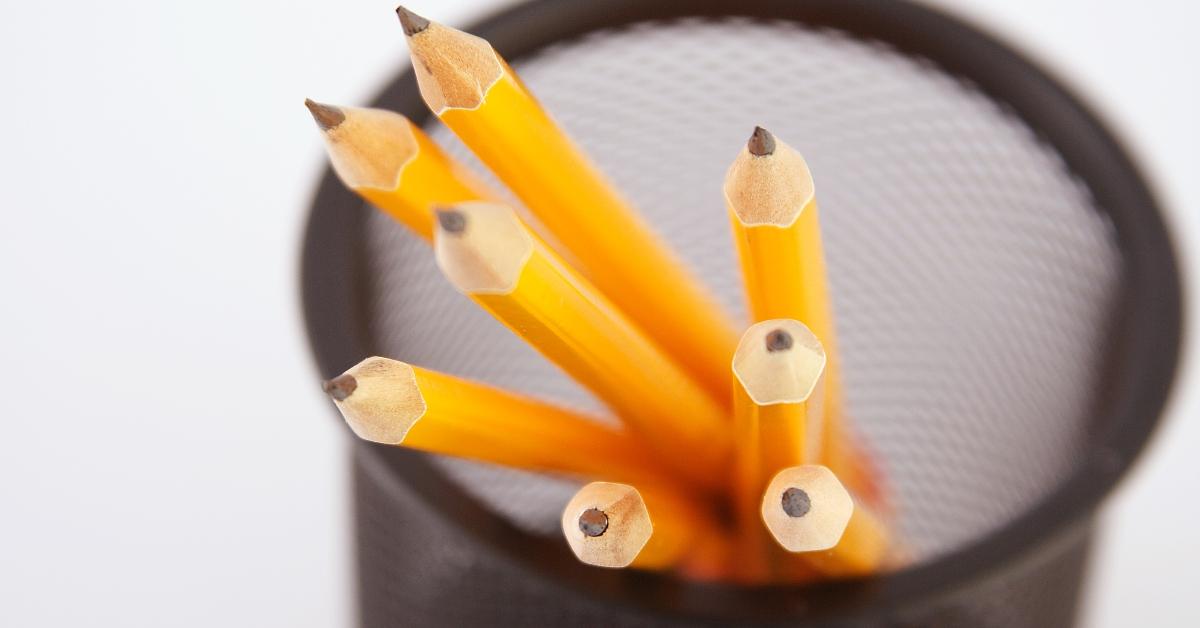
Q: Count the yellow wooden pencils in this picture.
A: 8